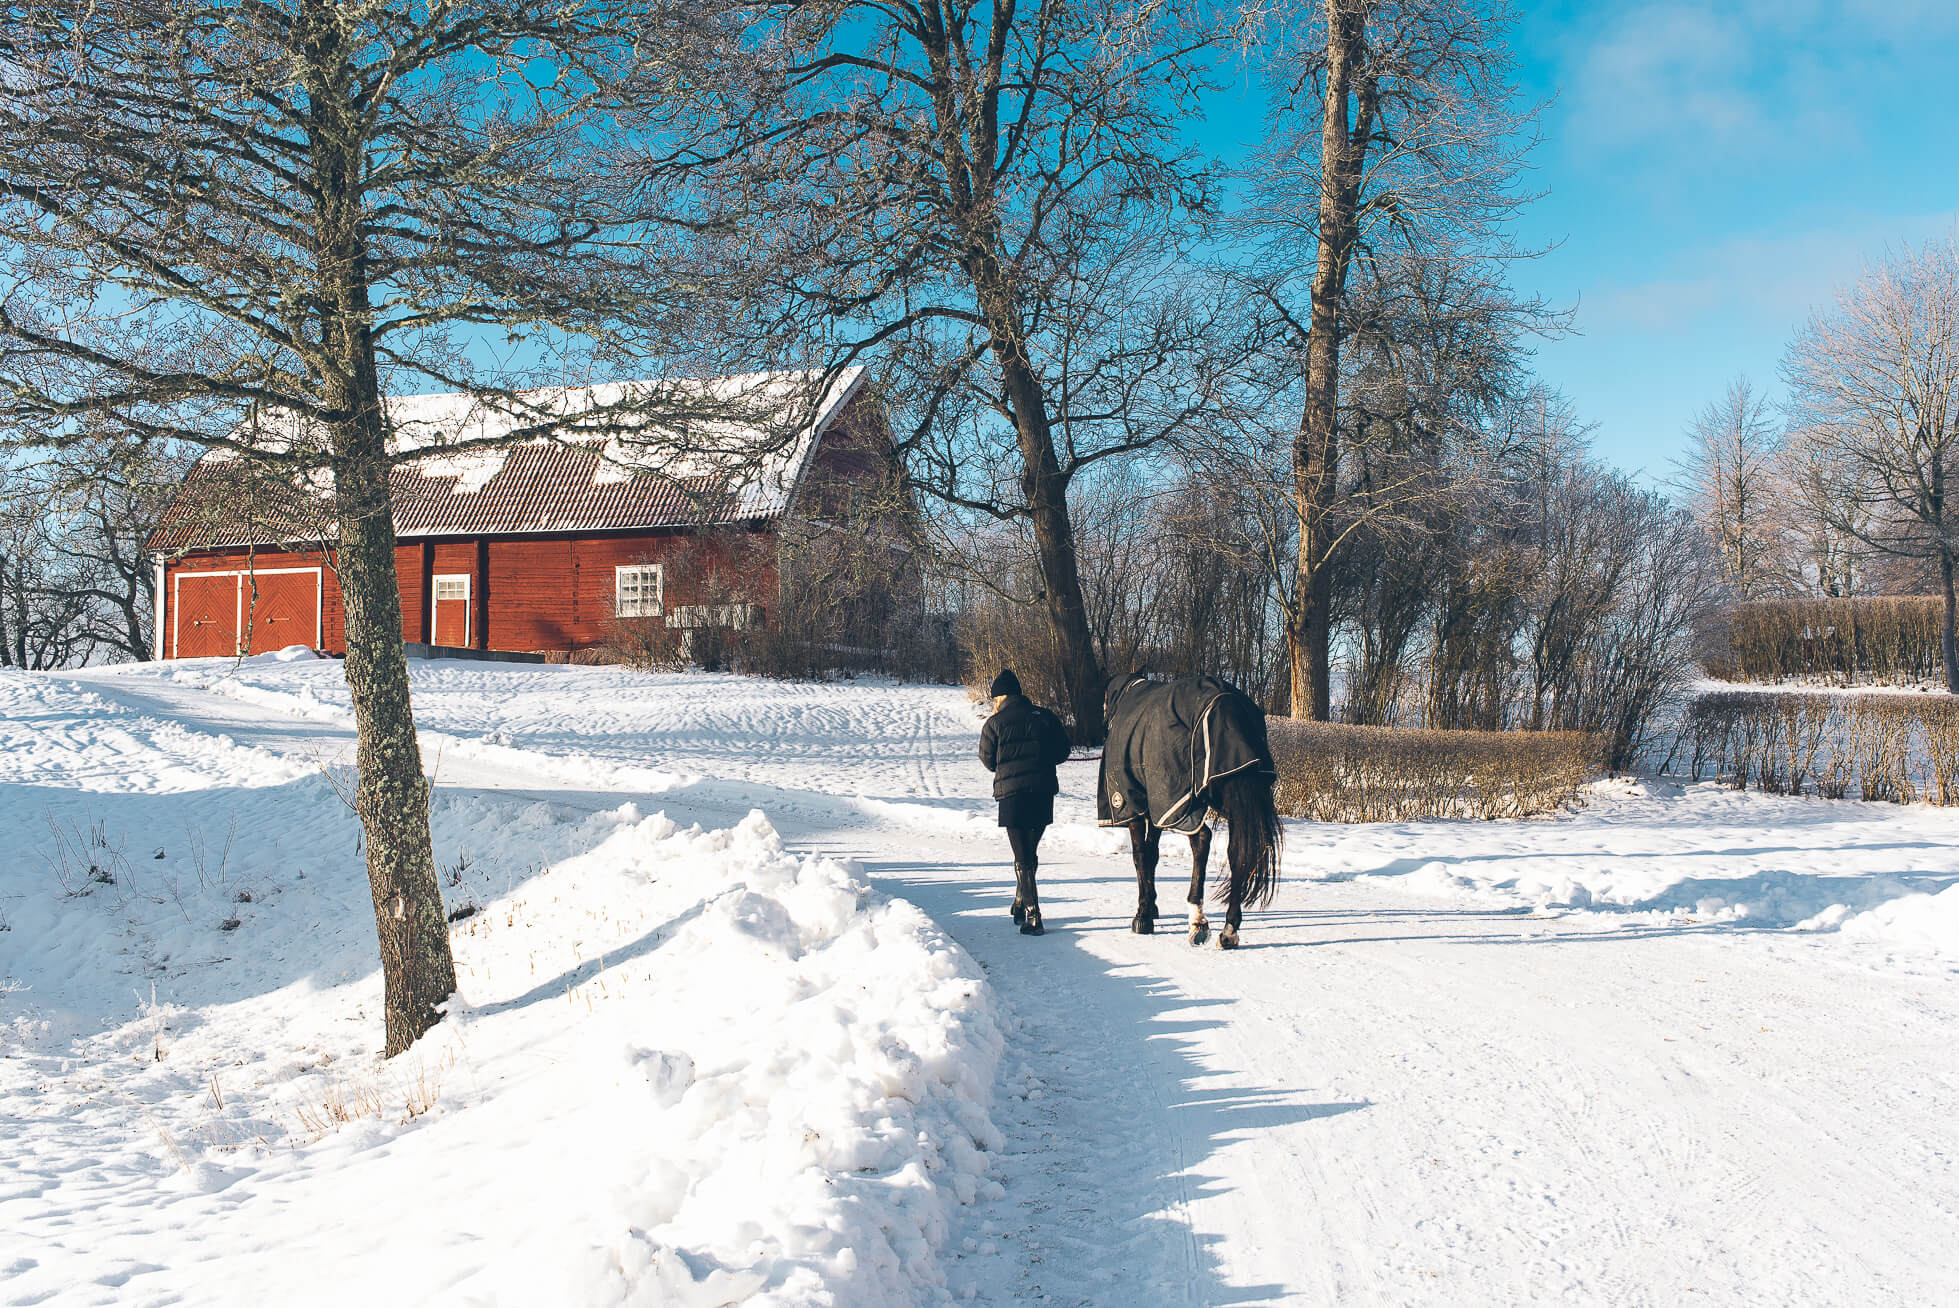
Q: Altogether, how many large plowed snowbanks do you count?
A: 1